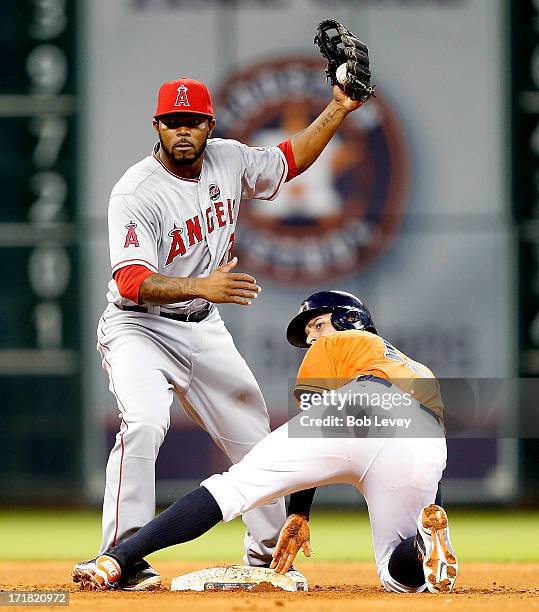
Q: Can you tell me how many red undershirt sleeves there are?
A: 2